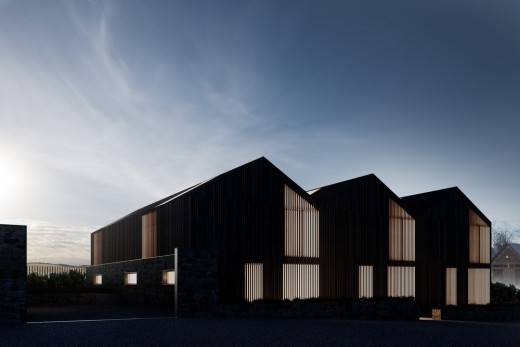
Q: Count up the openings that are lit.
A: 14